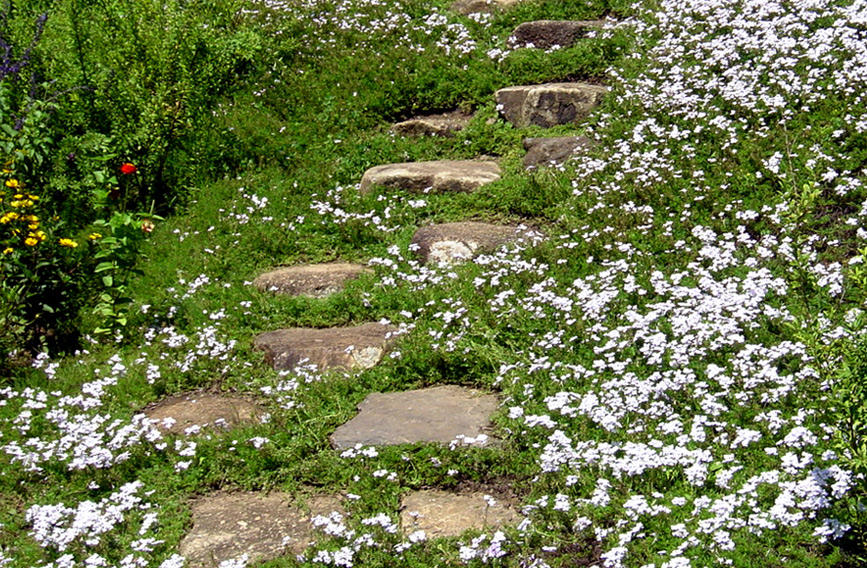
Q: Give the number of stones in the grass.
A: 13